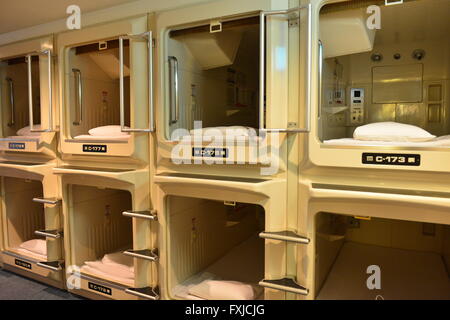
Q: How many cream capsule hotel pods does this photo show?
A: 8